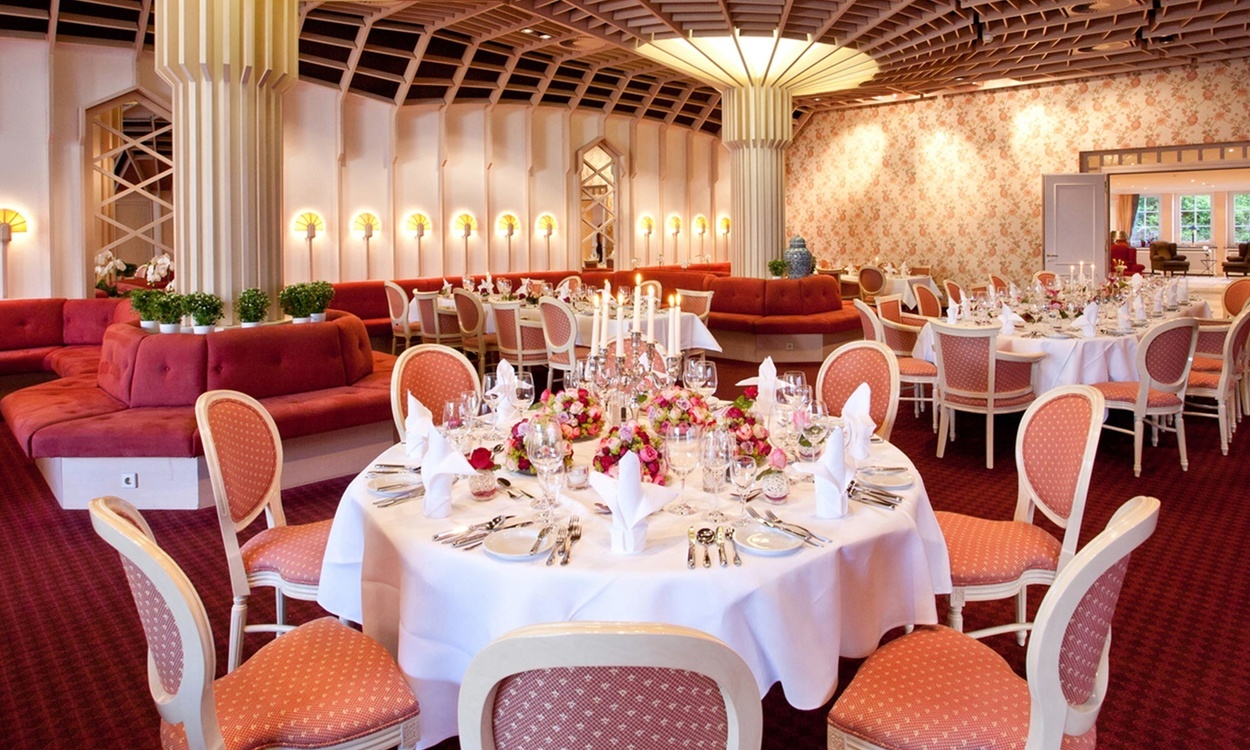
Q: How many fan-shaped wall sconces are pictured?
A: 11